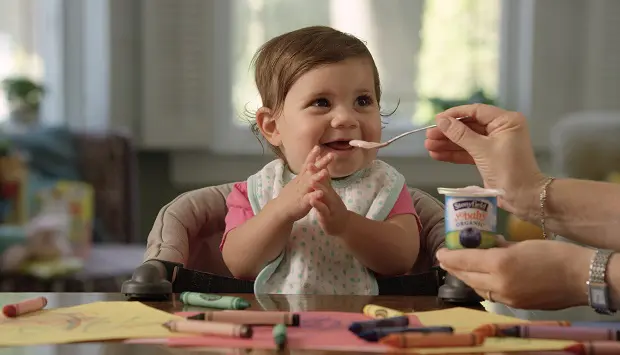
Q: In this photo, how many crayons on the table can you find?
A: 12